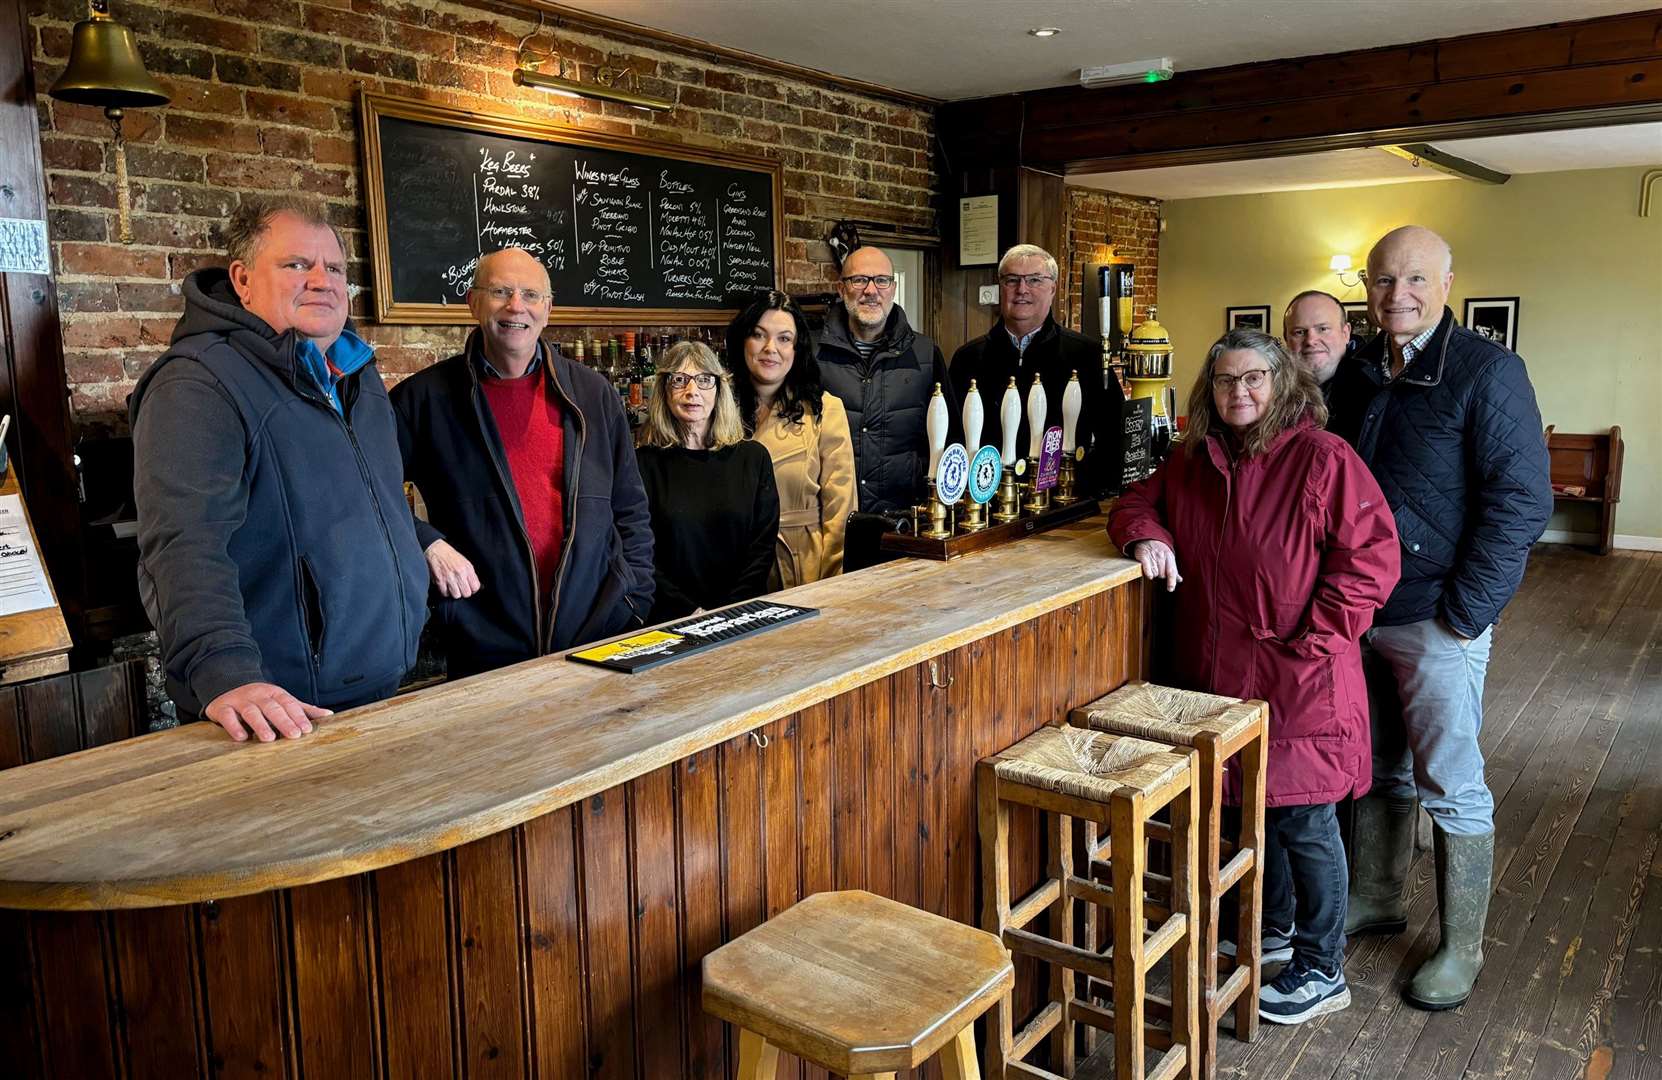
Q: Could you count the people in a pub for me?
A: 9